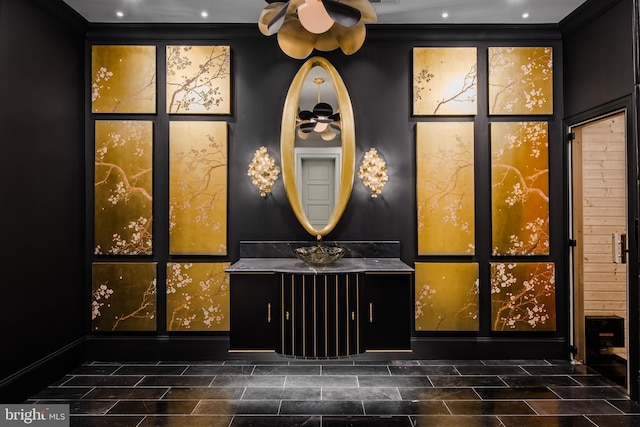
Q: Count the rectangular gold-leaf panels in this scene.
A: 12